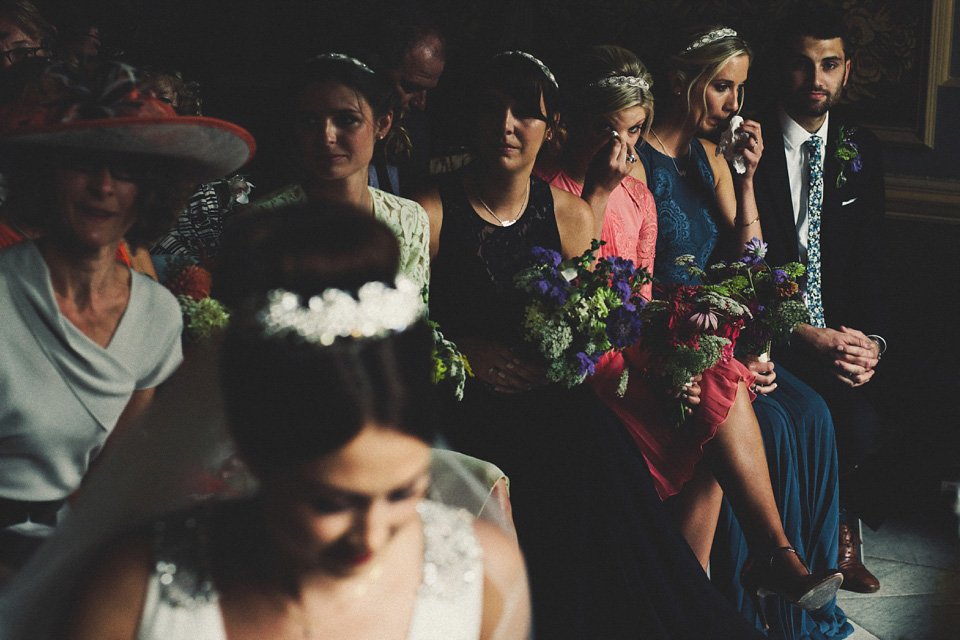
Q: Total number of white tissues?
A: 1